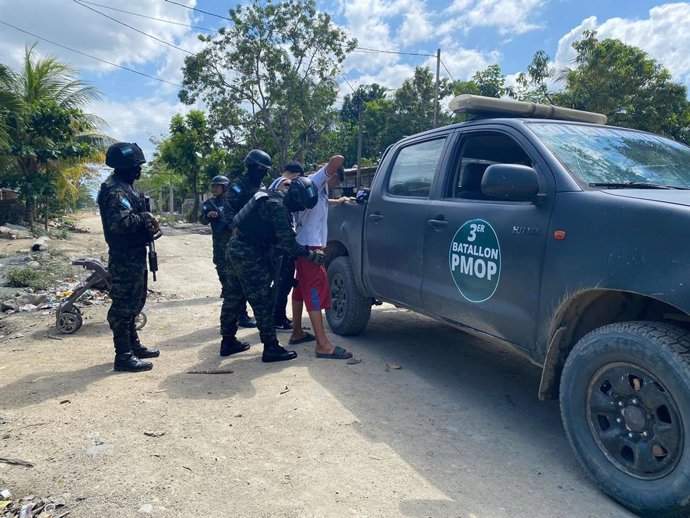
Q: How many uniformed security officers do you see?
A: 4